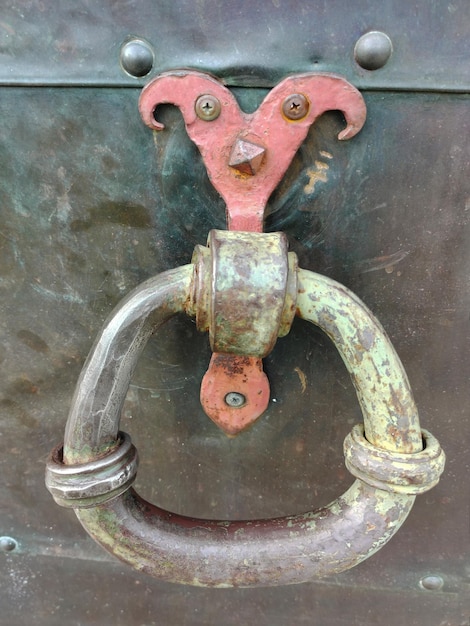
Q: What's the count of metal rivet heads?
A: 4